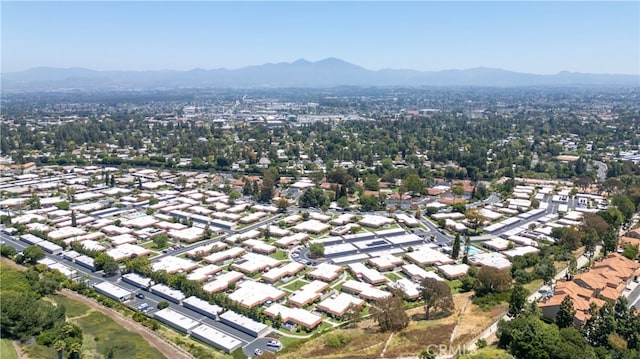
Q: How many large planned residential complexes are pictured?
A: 1